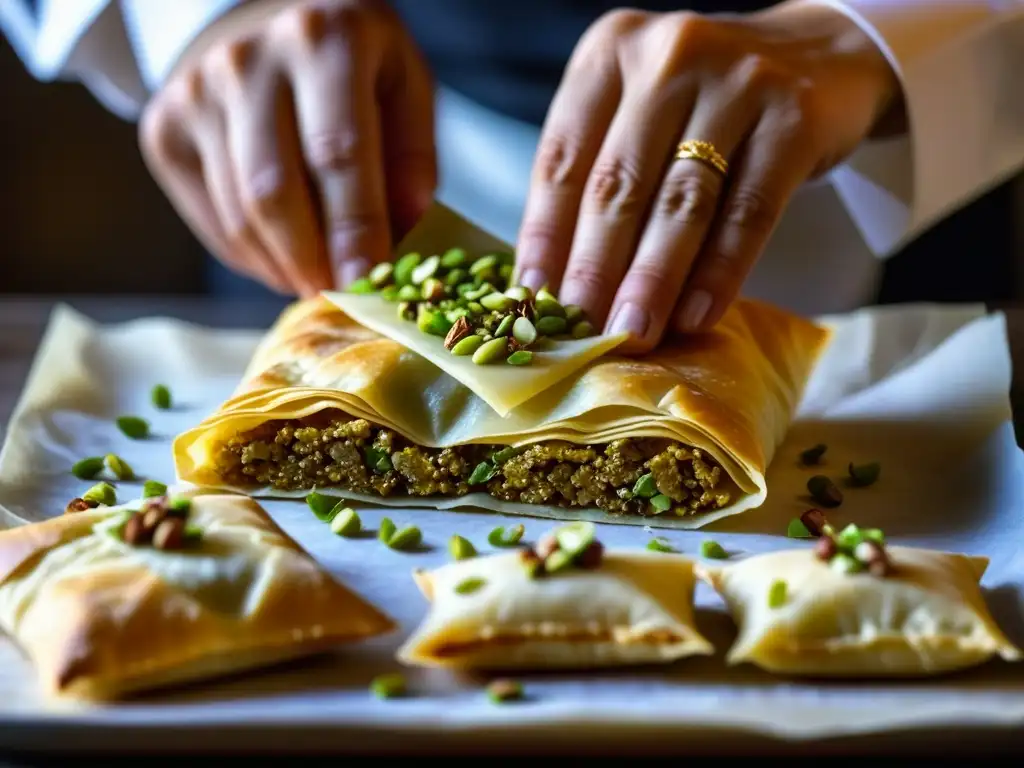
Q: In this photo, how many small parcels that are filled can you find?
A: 3